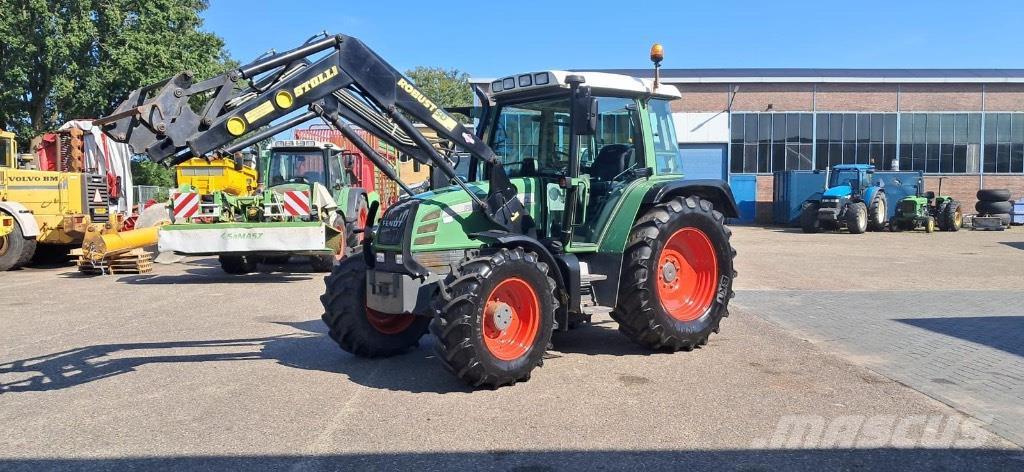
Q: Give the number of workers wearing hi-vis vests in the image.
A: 0